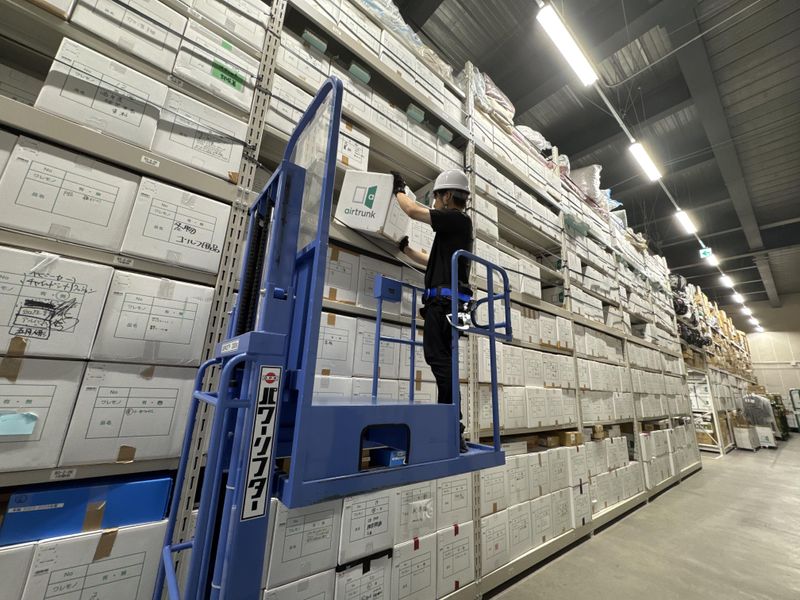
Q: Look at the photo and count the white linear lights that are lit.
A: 9